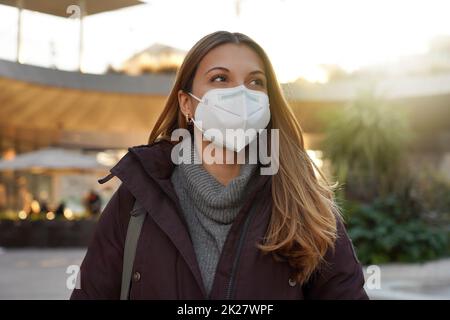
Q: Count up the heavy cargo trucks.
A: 0